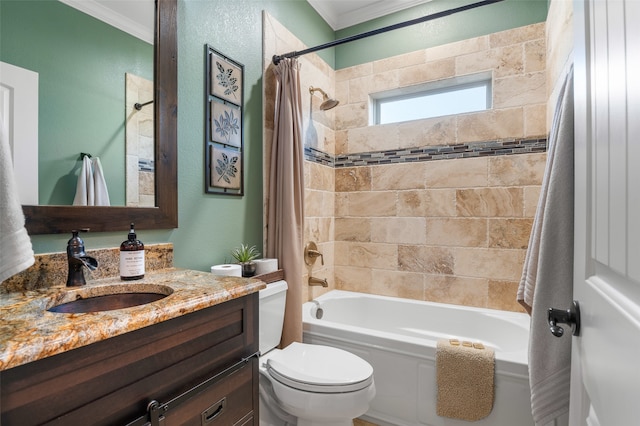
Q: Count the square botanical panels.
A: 3